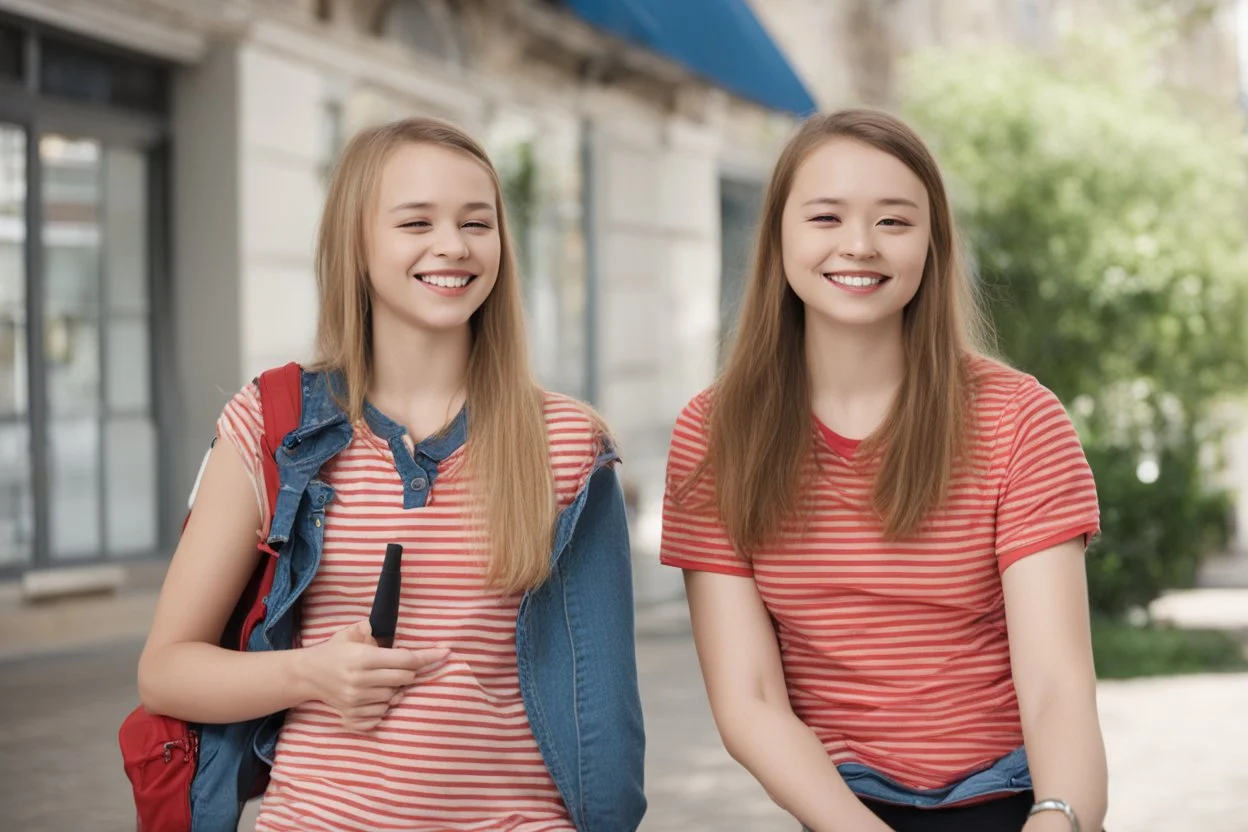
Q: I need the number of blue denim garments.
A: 2